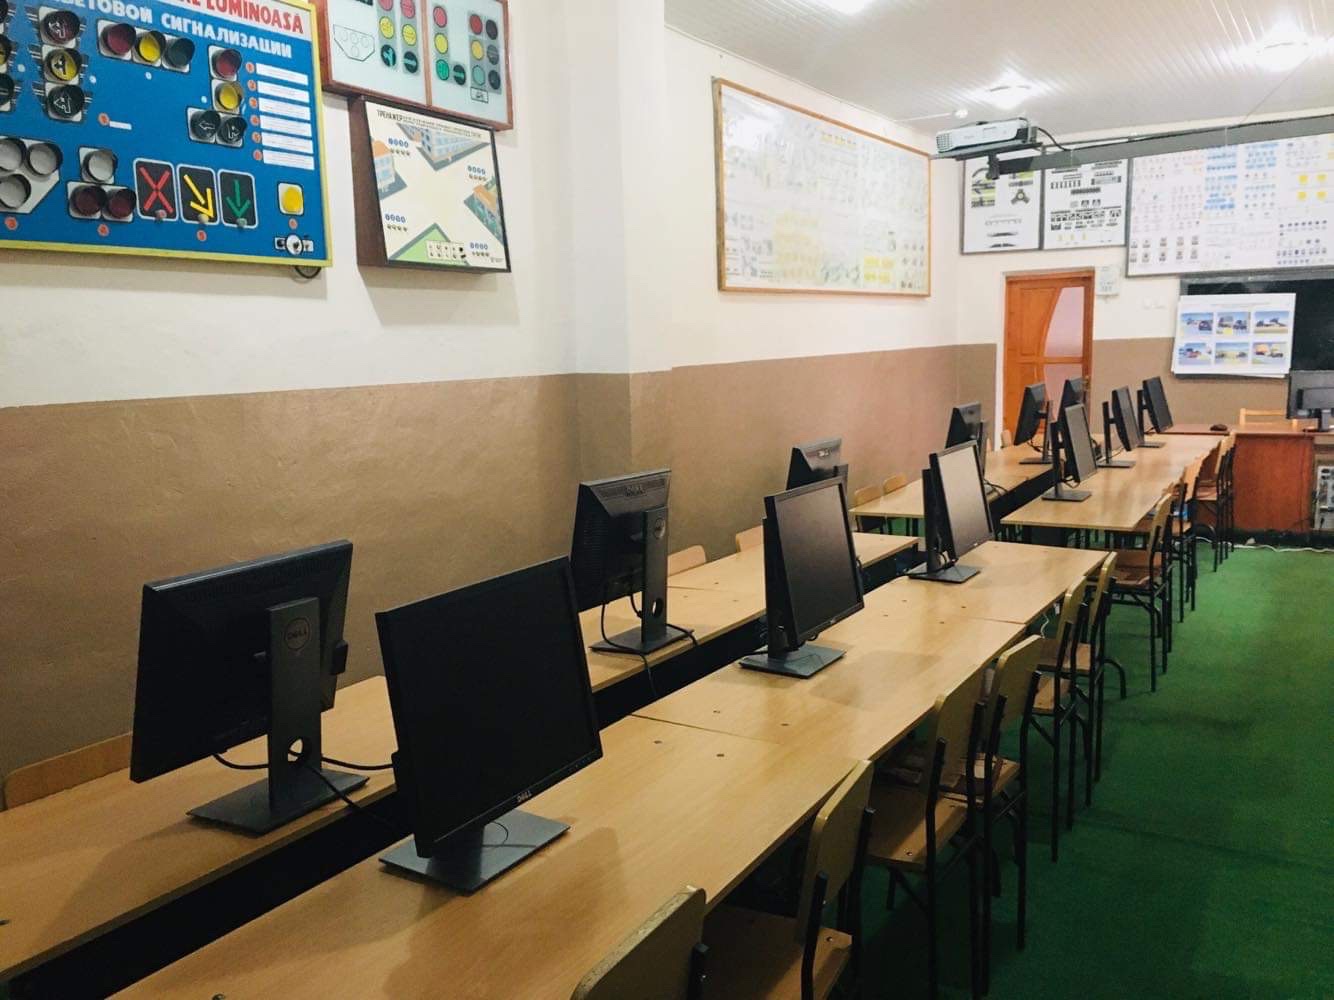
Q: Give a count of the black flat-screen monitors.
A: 13